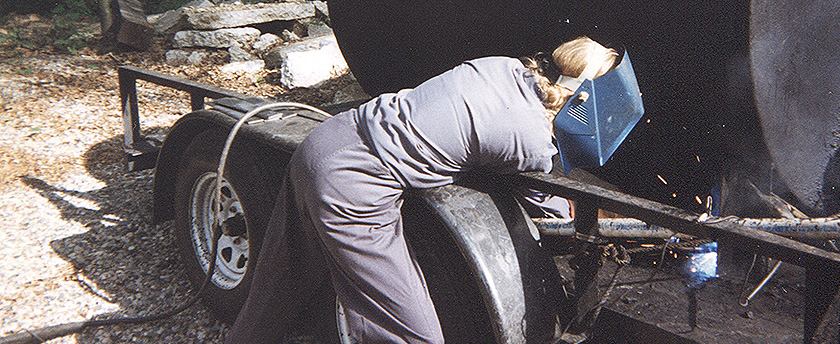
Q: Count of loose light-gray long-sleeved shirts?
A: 1